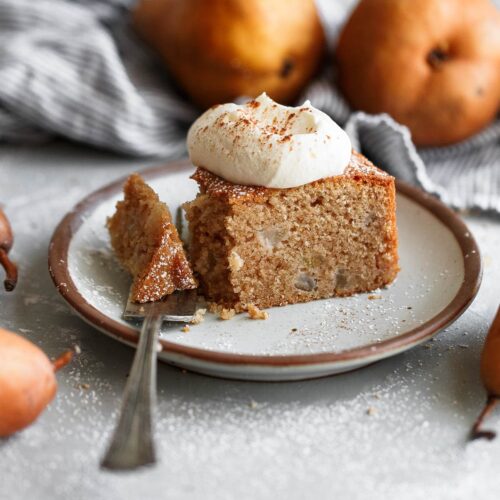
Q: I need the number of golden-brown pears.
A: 5